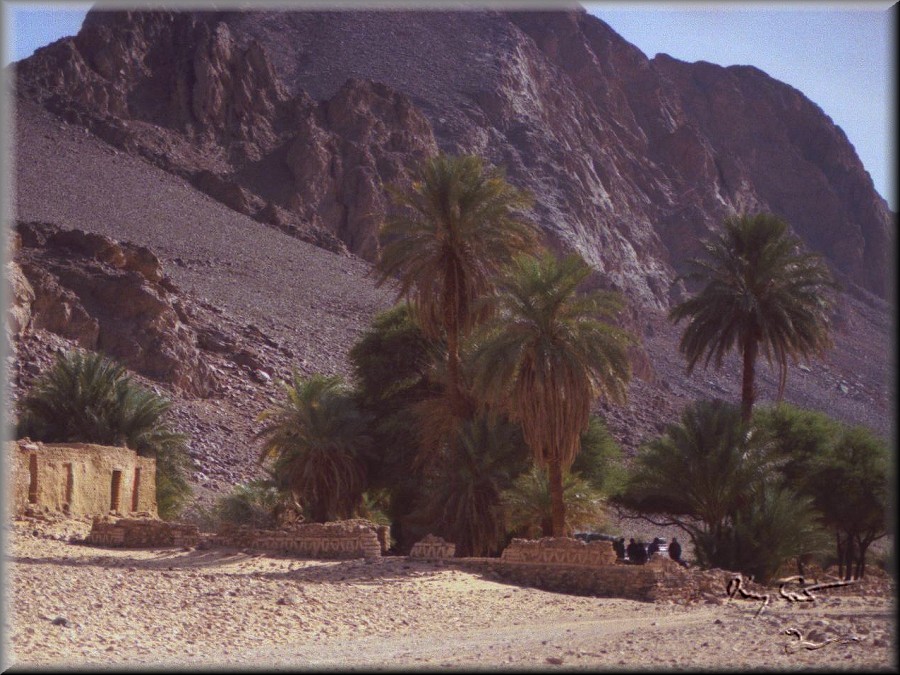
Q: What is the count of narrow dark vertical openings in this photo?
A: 4